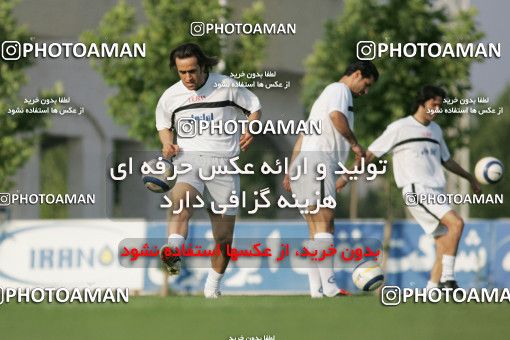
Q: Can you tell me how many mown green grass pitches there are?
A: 1